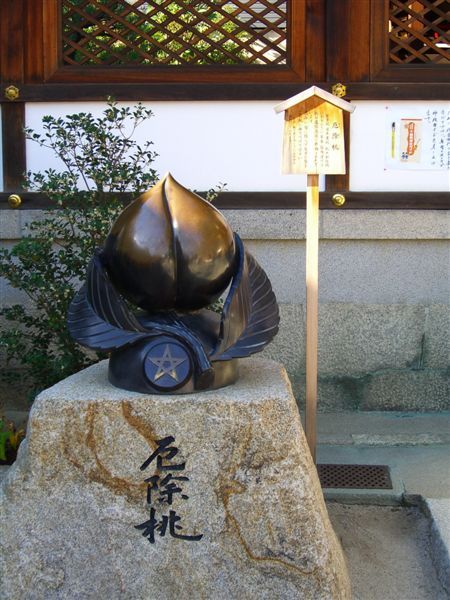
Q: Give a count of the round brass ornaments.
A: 4